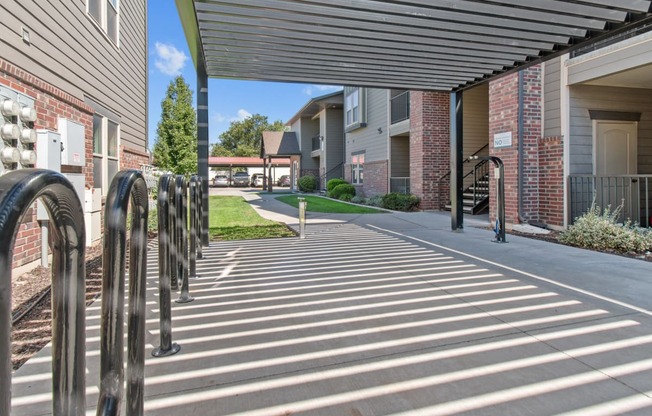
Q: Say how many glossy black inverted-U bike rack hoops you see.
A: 6